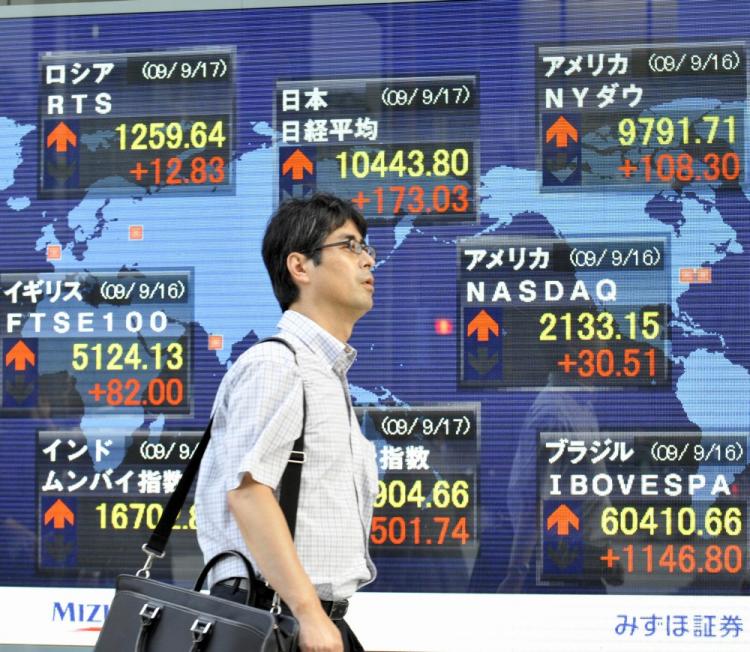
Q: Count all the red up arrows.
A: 7